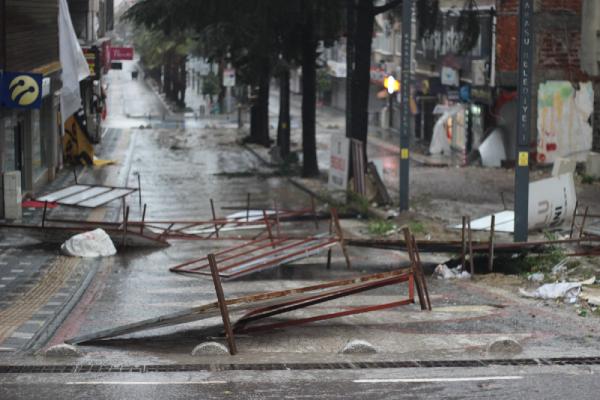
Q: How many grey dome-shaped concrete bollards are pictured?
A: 4